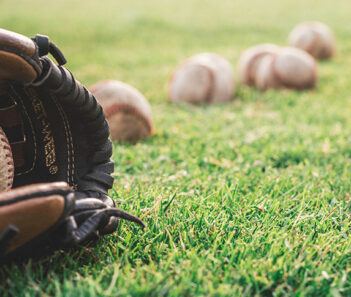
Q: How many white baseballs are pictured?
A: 6